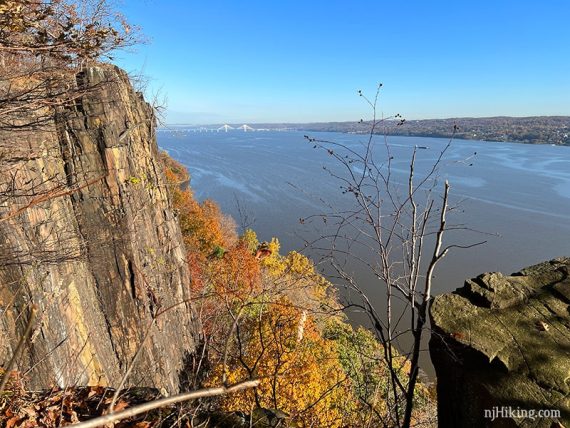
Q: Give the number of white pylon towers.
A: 2